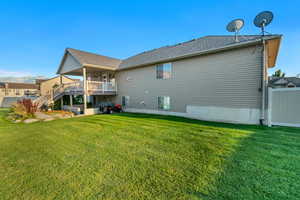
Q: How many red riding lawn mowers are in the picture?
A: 1